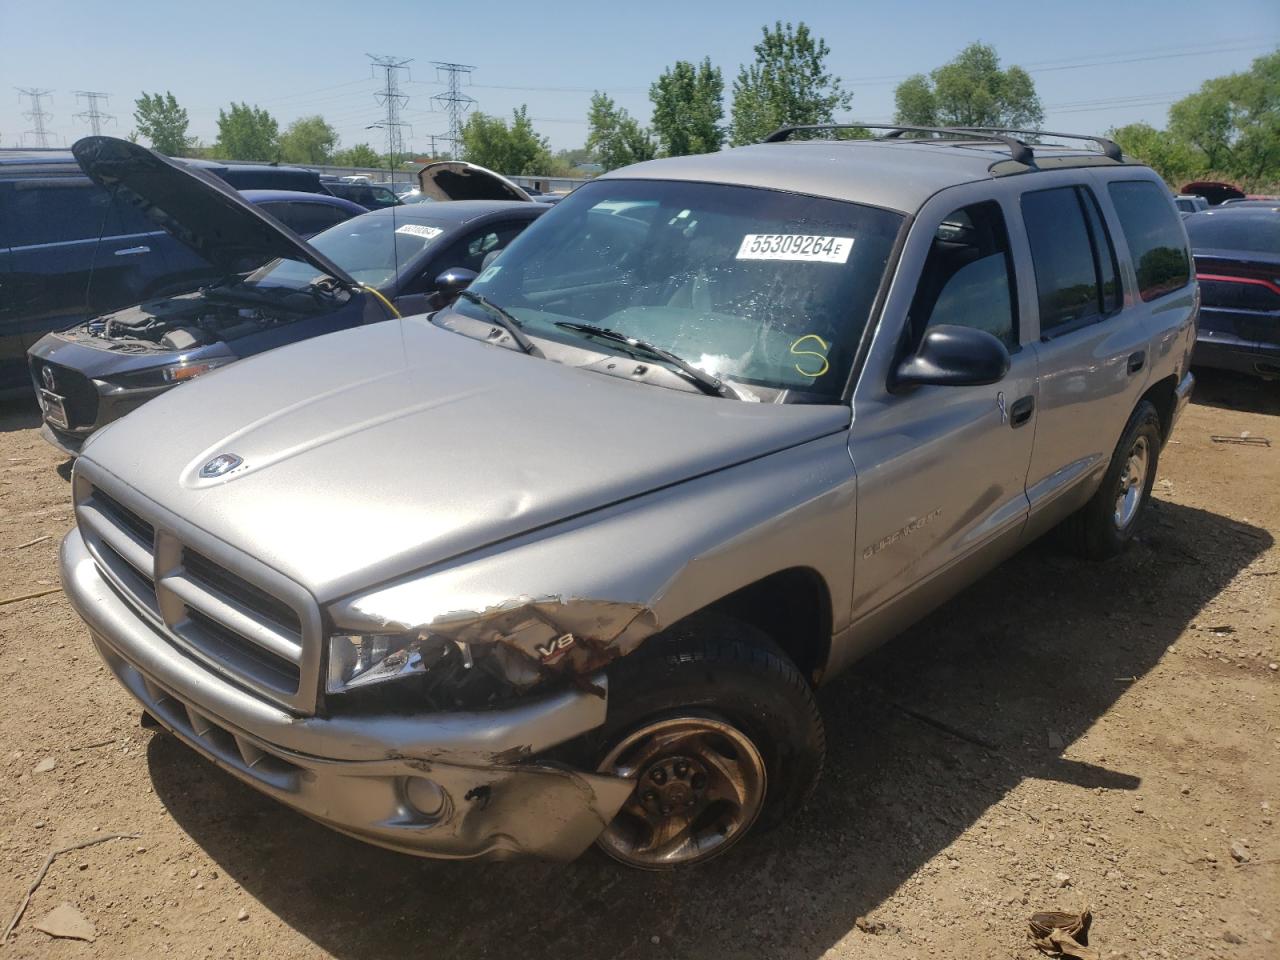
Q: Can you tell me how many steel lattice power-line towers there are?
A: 4